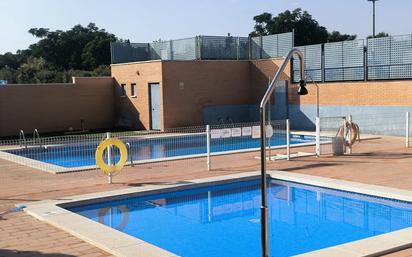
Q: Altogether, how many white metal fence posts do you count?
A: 6